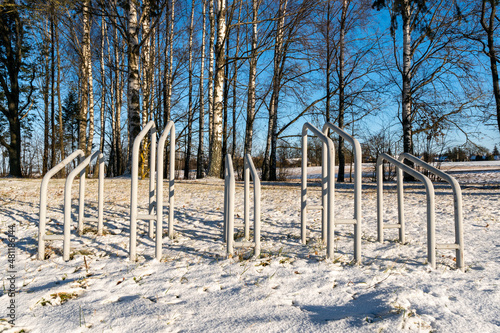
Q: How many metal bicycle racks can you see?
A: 5